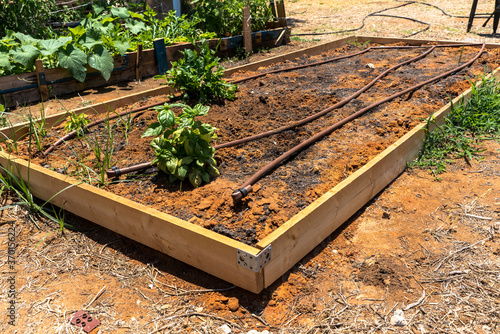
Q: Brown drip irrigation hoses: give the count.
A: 3